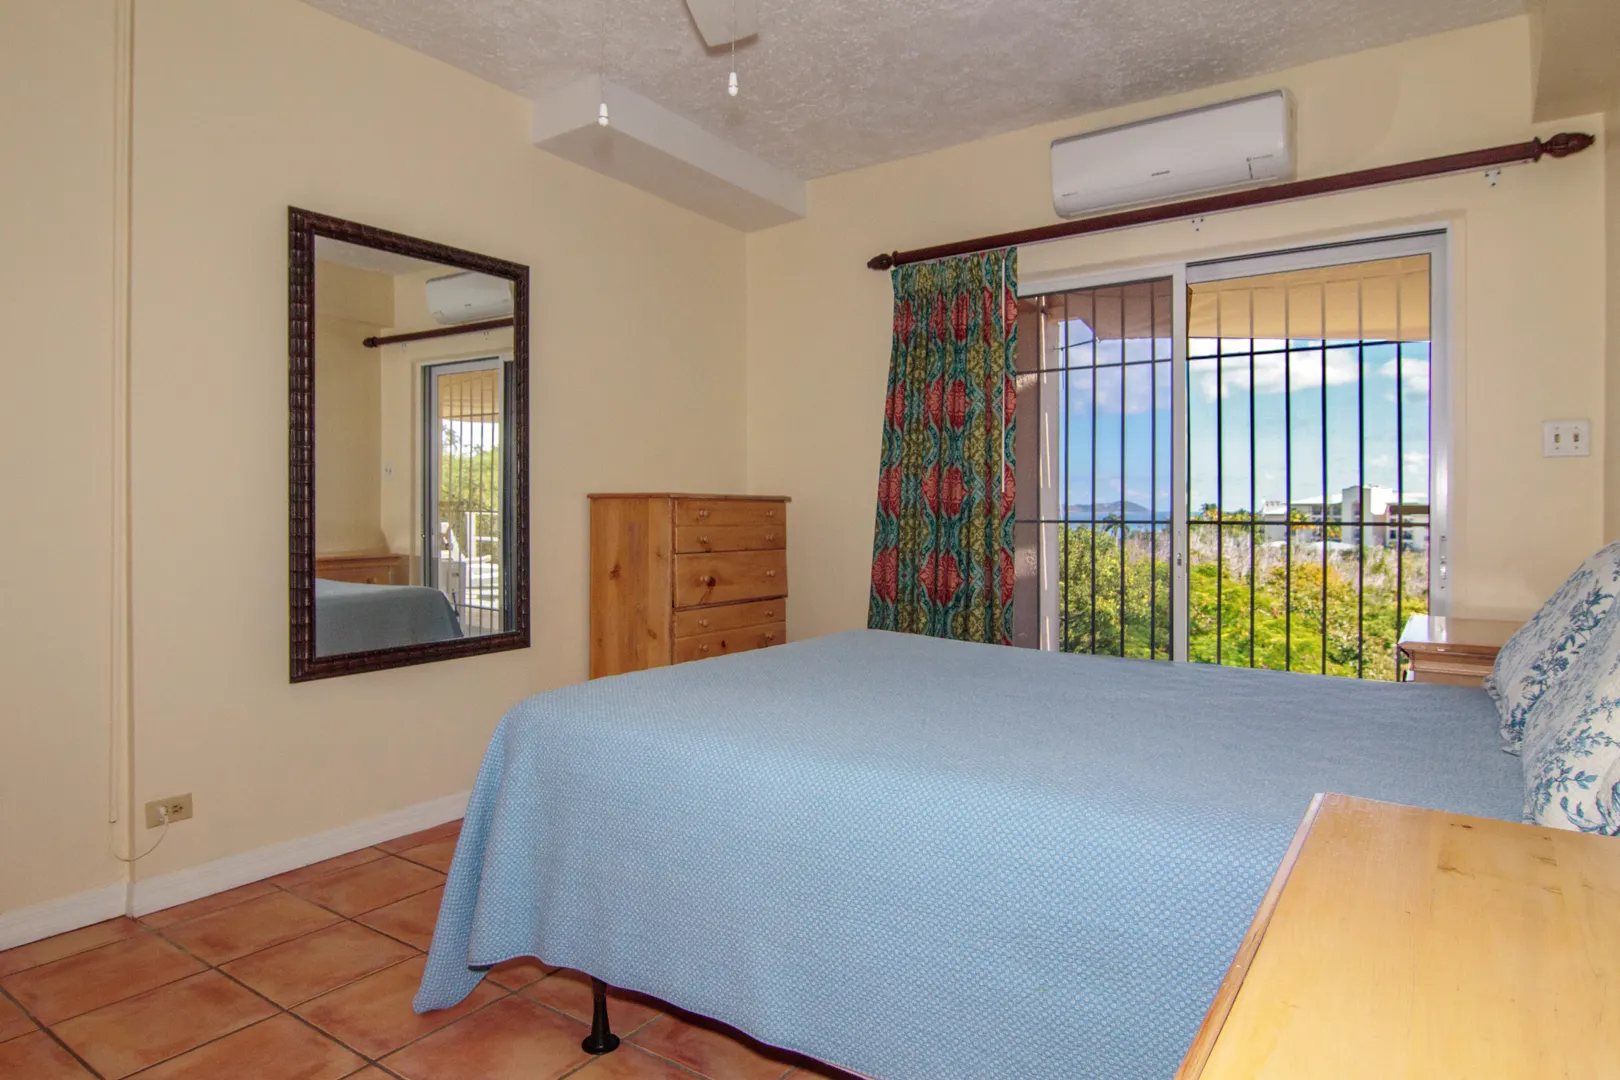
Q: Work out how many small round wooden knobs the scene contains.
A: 10